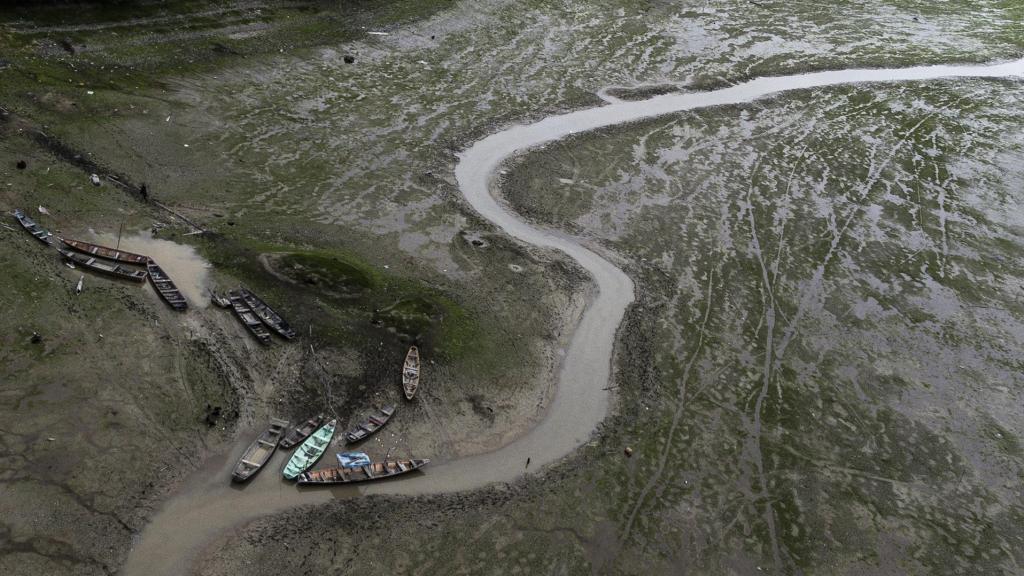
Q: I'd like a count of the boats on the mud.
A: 12